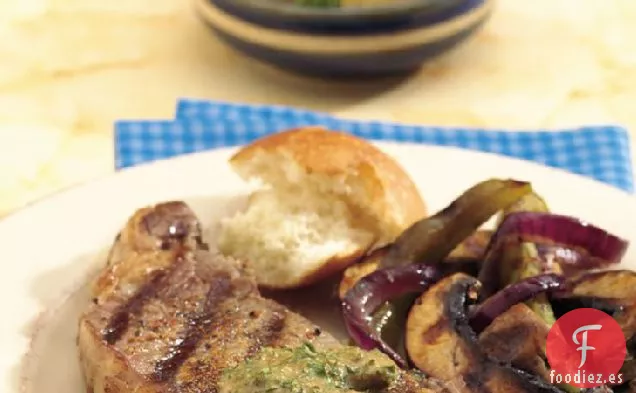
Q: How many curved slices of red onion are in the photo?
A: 3